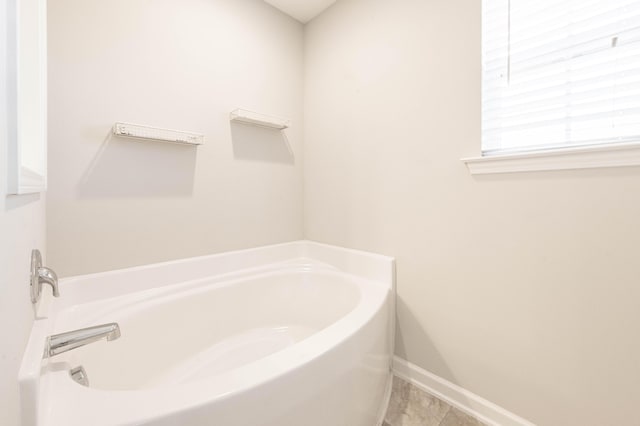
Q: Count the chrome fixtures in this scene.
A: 3